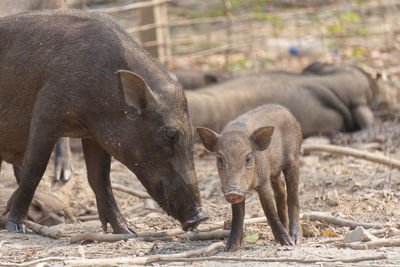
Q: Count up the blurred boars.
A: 2